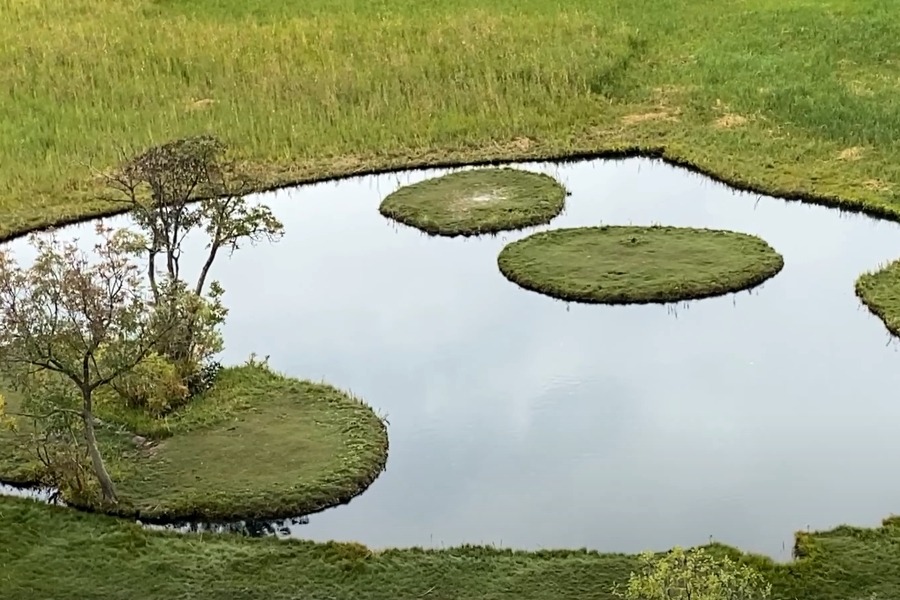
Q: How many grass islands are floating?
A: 4